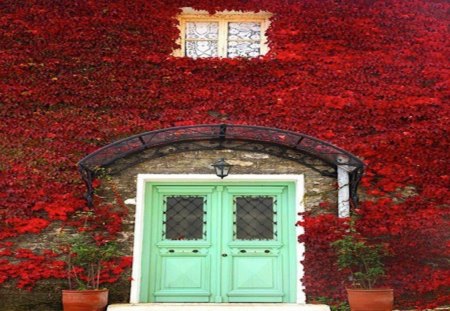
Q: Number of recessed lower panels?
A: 2